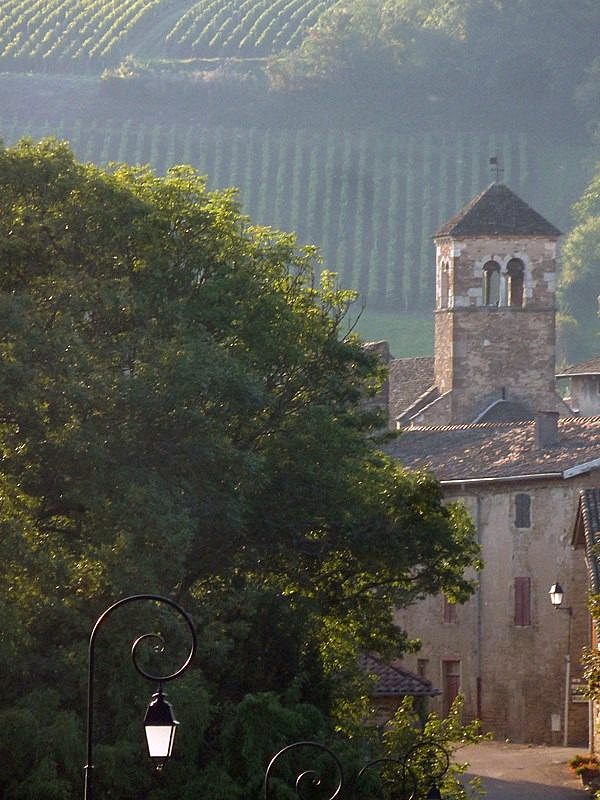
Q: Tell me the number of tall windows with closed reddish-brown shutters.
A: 2